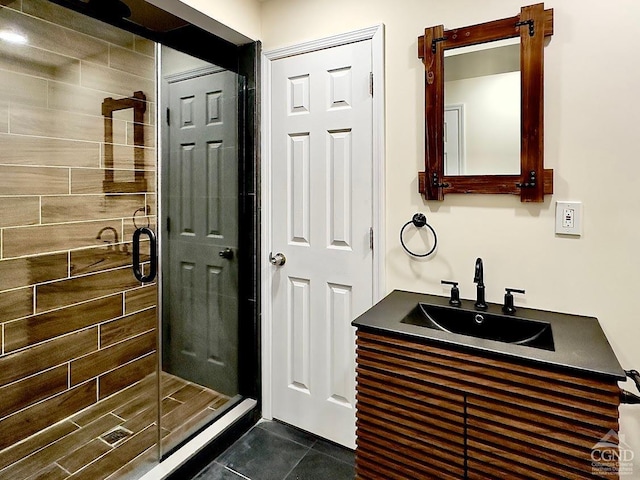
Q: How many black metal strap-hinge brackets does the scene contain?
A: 4